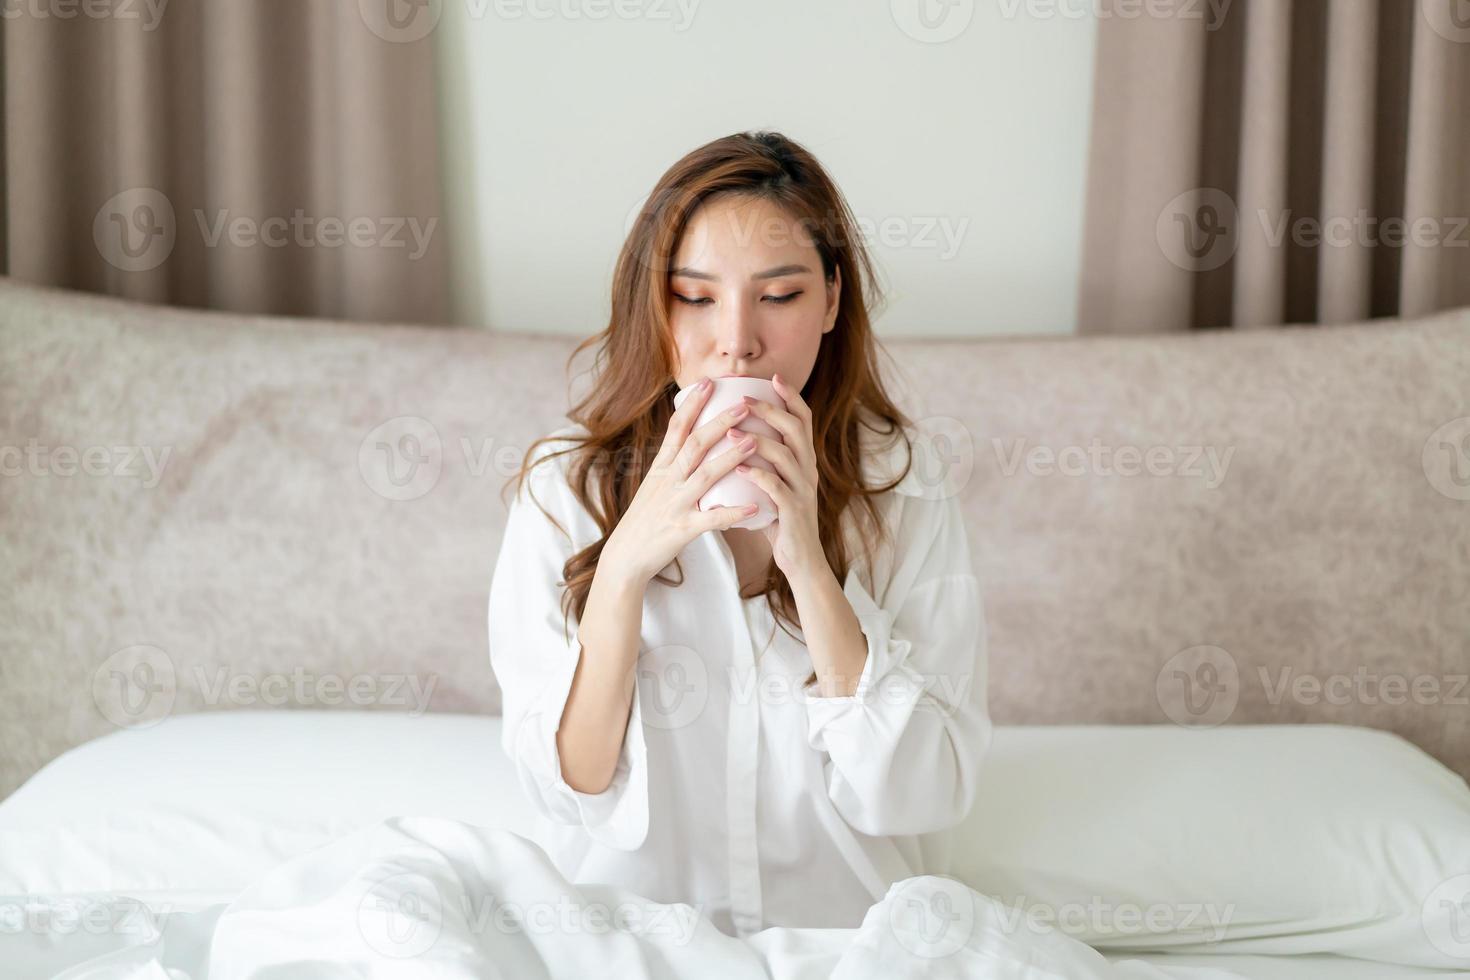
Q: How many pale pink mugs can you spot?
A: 1